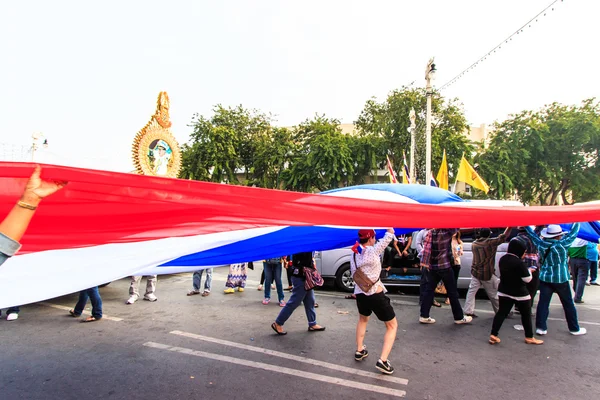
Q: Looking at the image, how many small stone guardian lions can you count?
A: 0